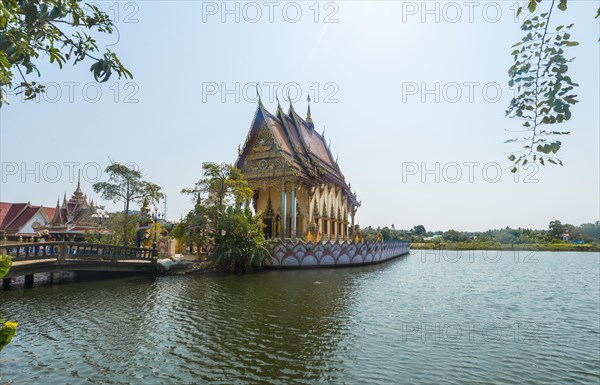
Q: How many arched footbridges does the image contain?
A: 1